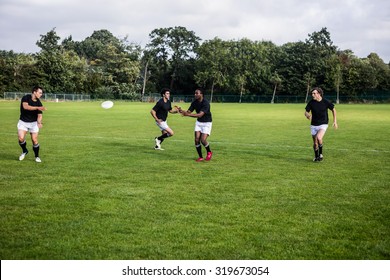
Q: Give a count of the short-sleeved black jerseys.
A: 4